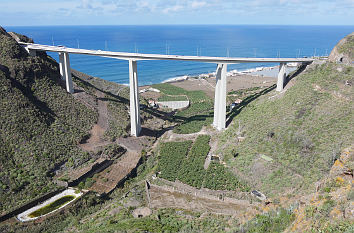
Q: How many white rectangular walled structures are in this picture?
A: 1